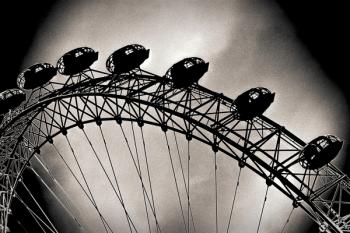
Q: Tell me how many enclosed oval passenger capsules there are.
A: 7